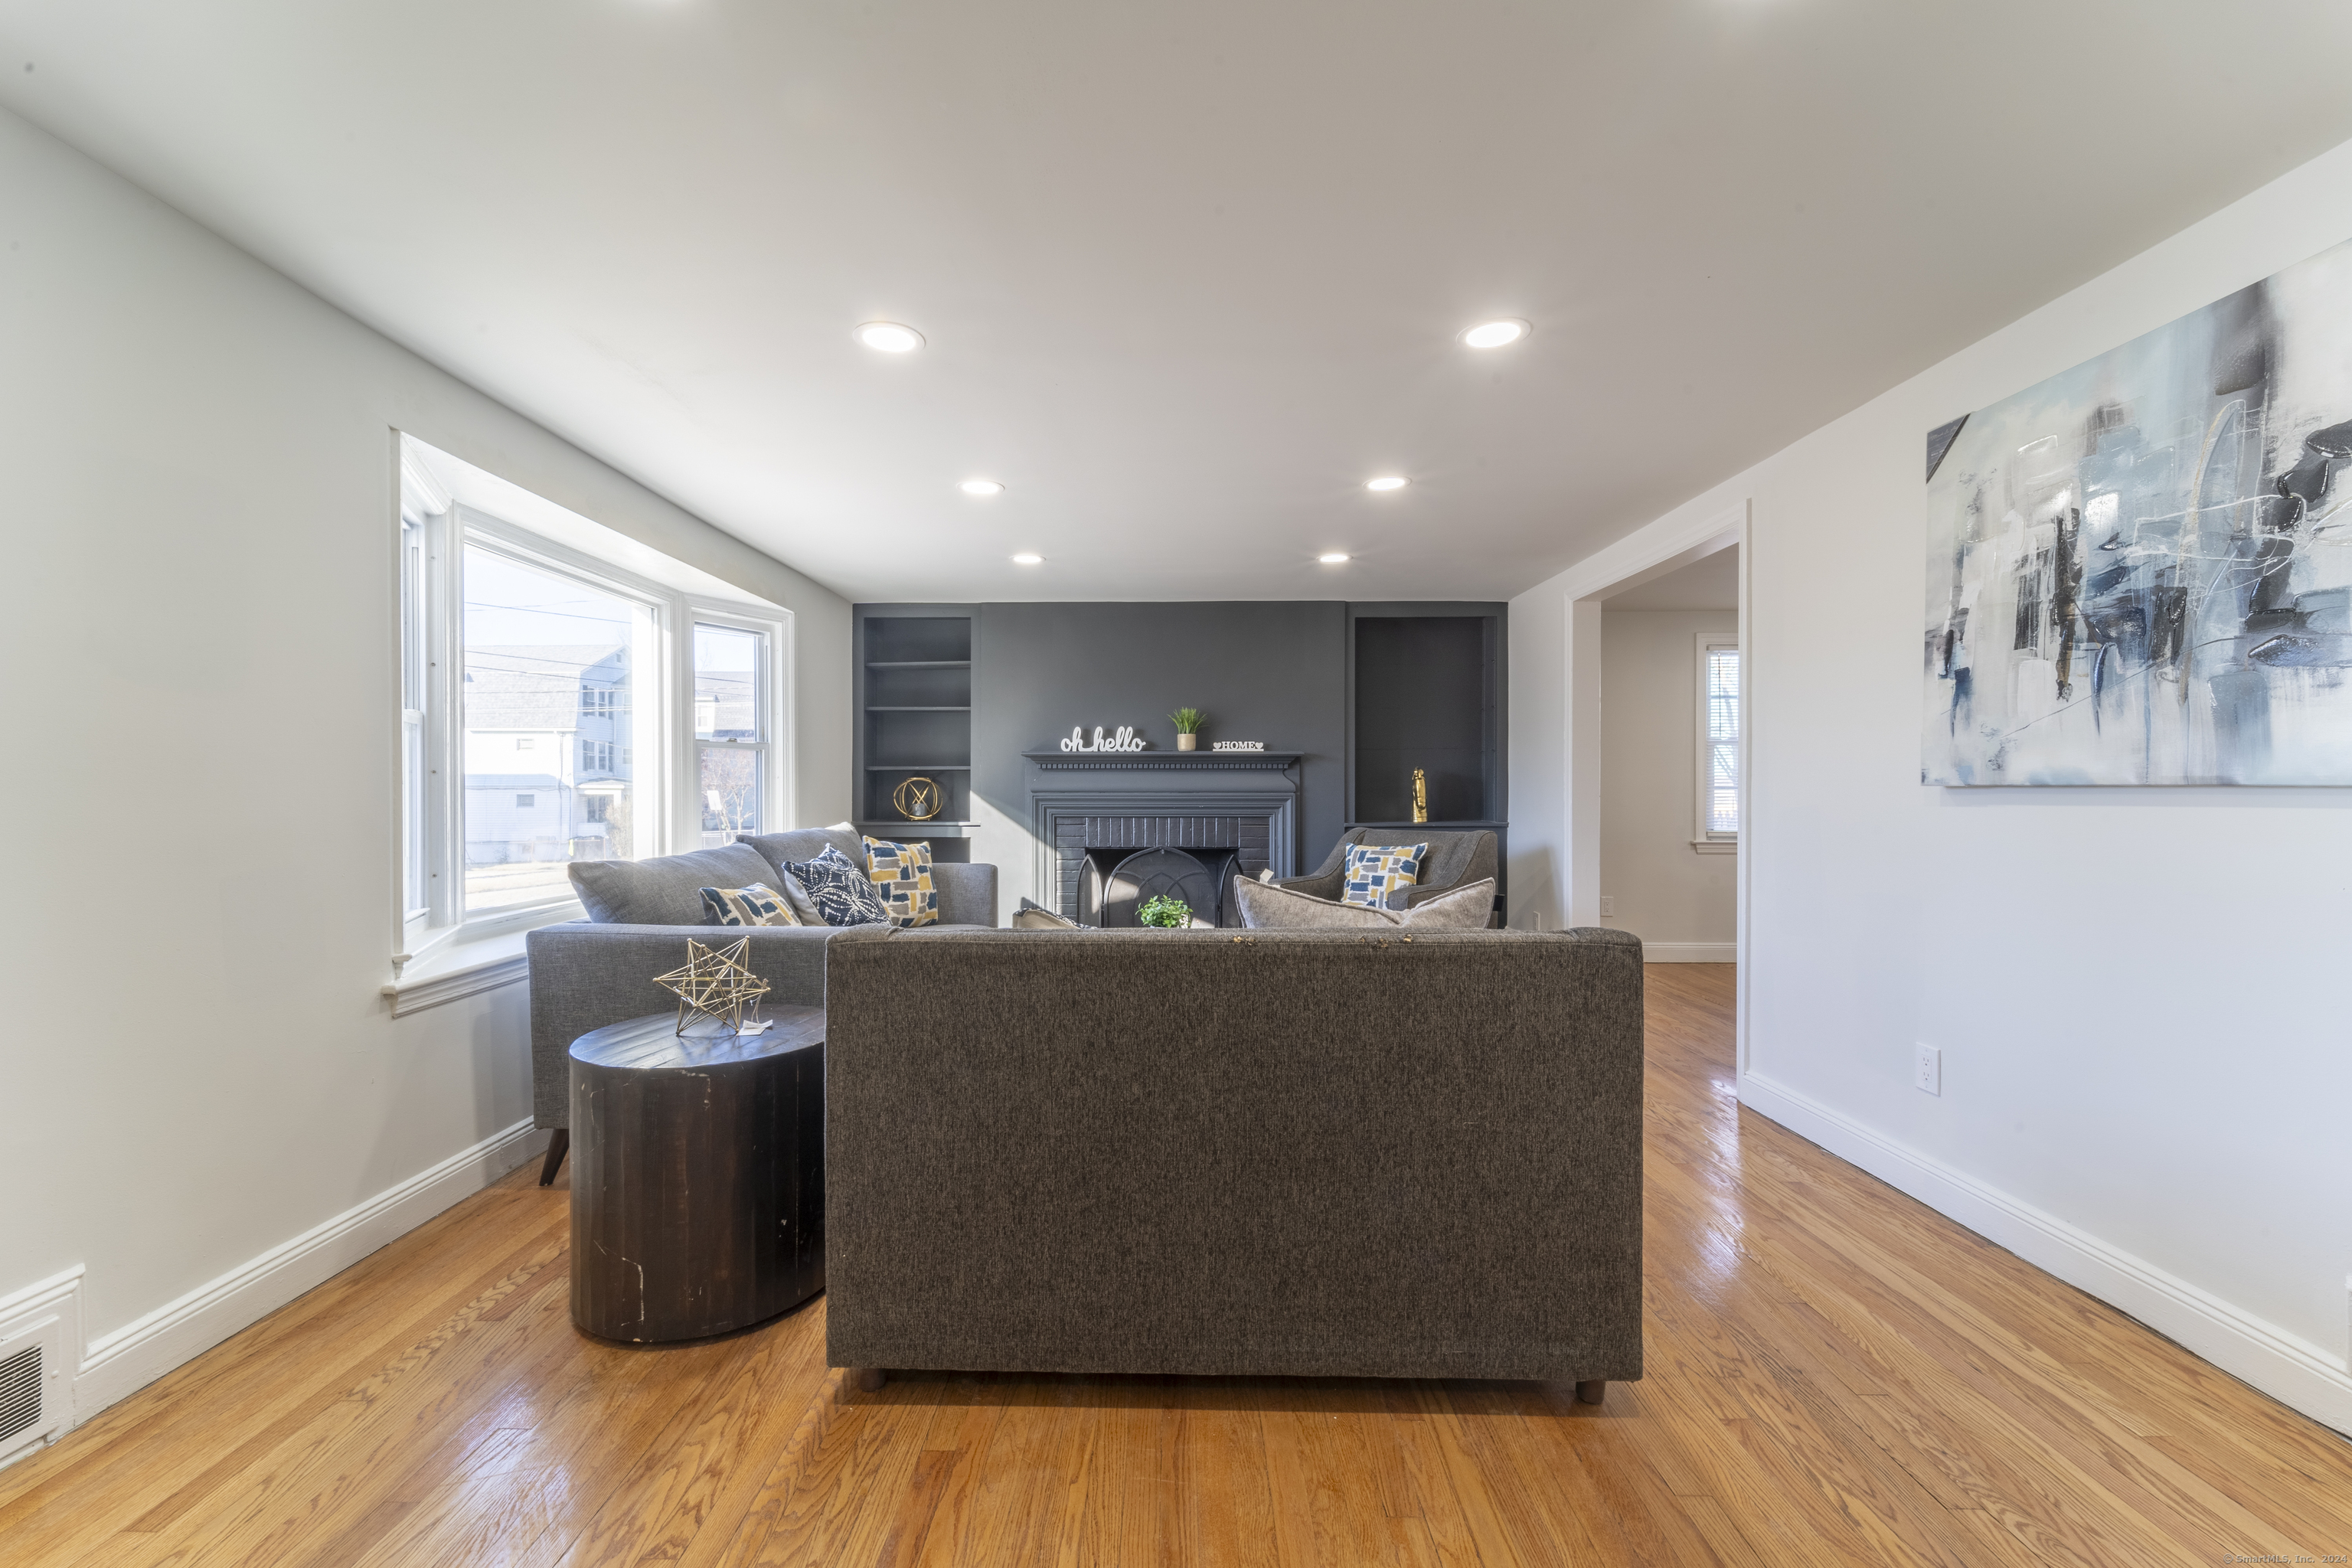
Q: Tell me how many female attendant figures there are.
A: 0